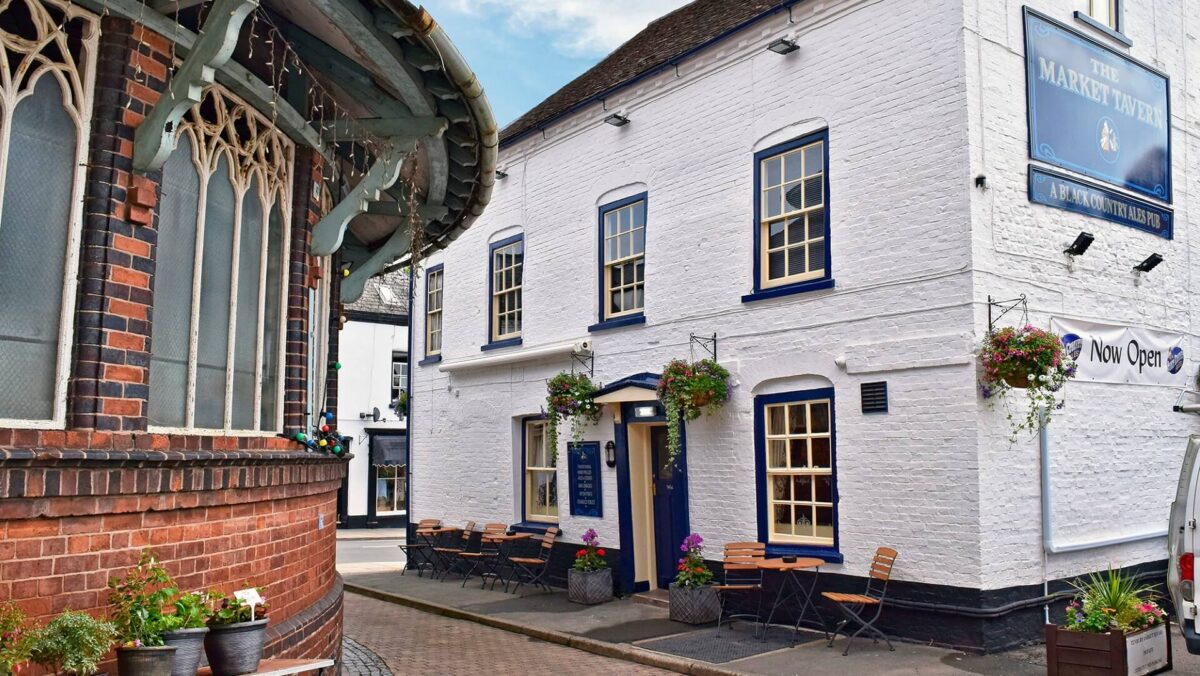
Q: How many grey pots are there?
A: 5